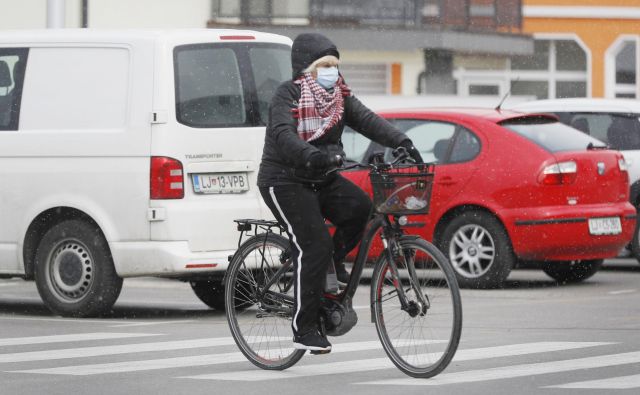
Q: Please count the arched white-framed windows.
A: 2